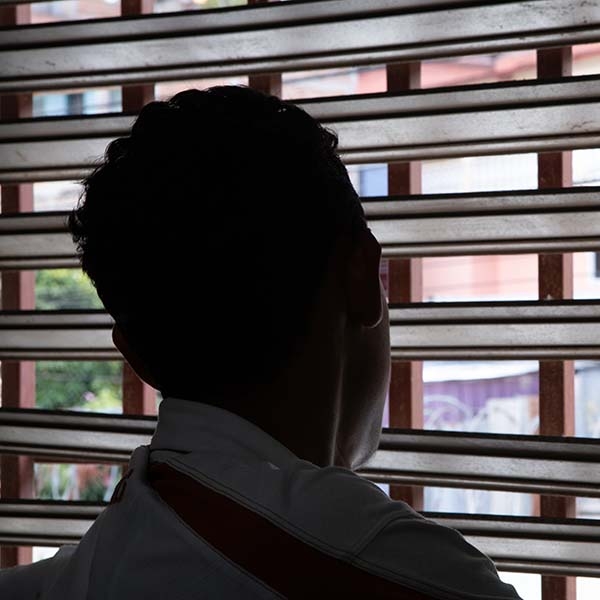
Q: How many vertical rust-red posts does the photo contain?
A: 5